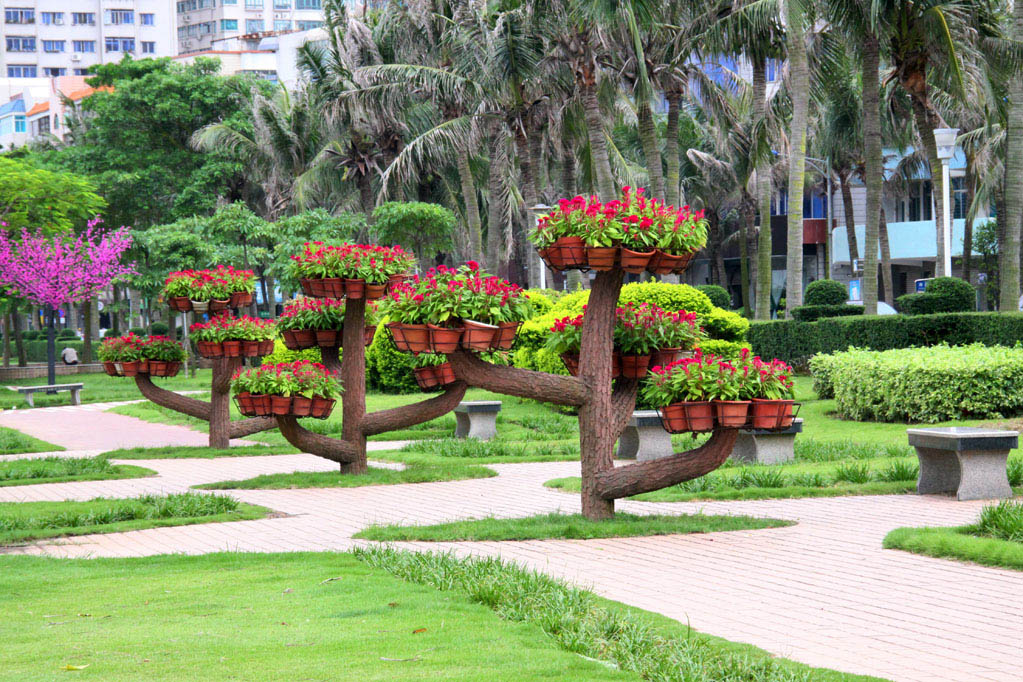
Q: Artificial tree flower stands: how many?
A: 3